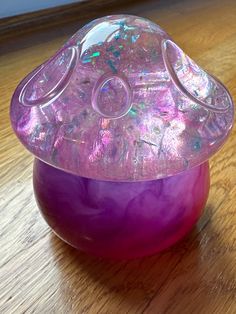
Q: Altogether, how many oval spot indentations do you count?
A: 3